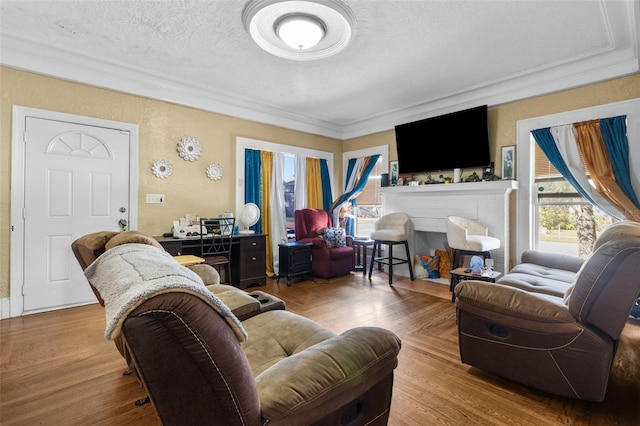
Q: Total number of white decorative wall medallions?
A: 3